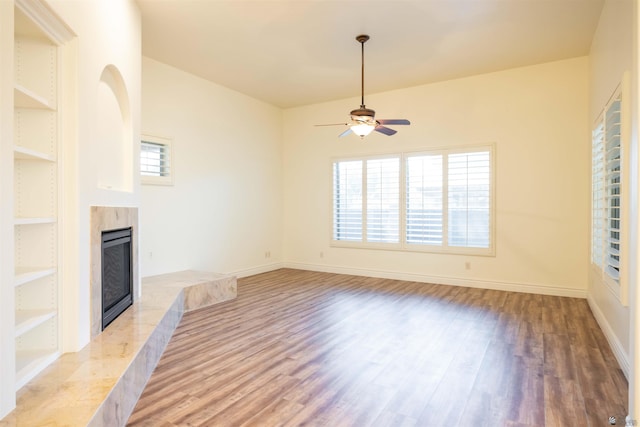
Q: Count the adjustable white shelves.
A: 5